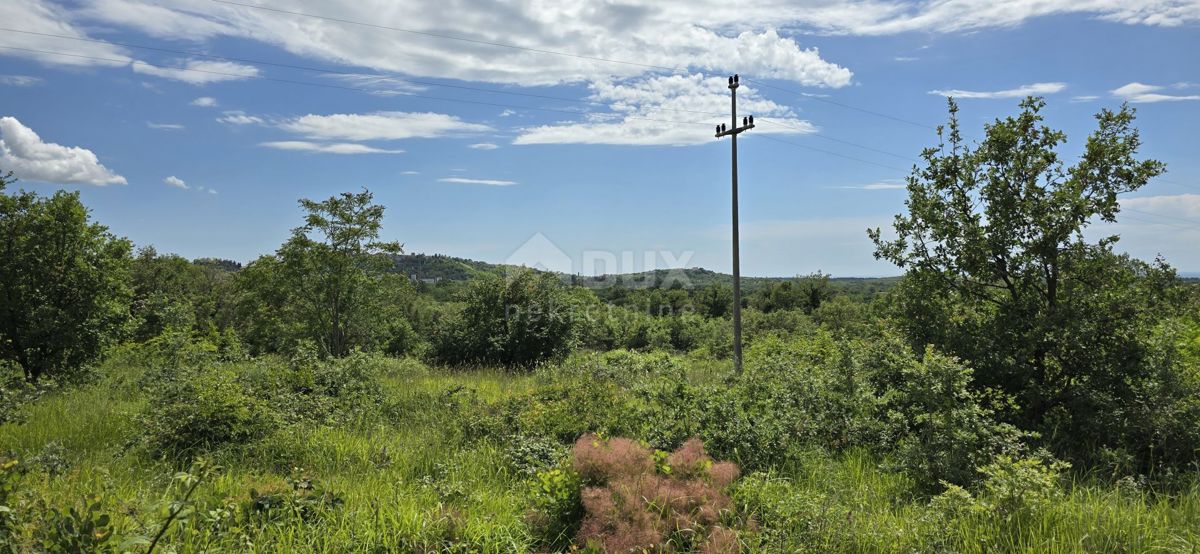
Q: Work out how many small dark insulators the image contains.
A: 6